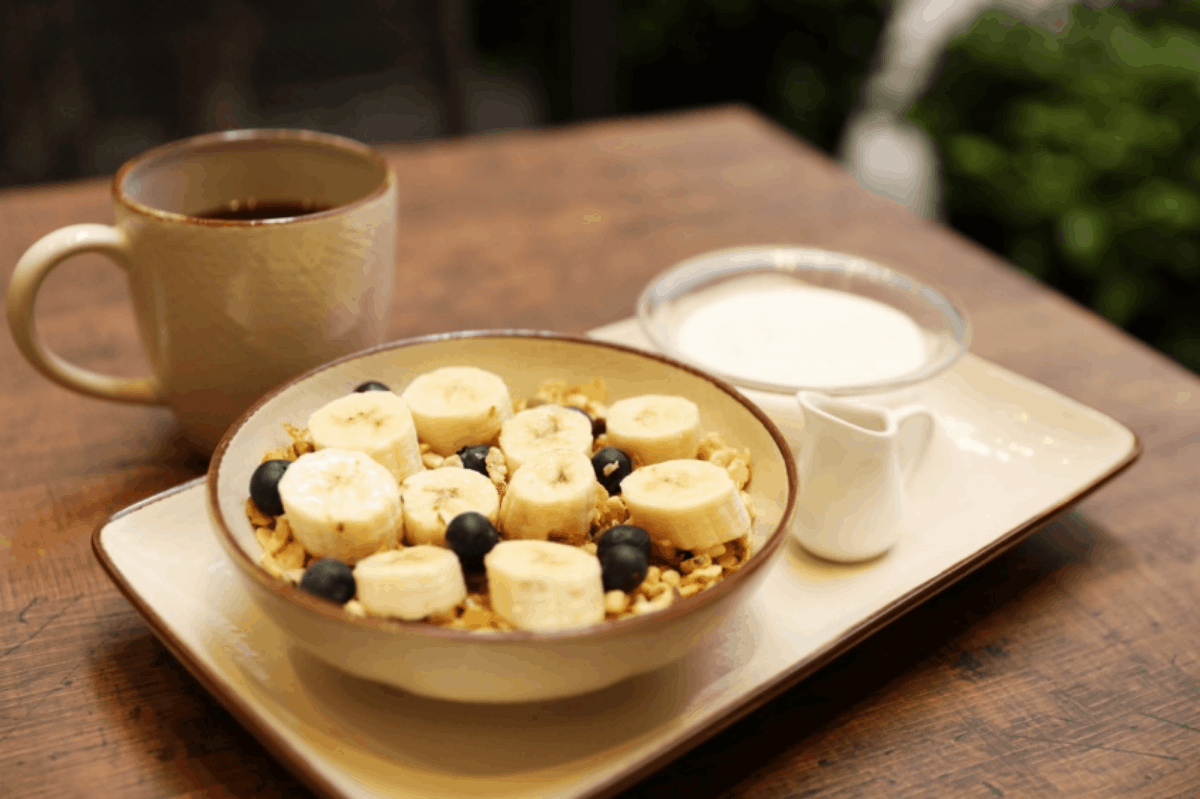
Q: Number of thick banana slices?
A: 10